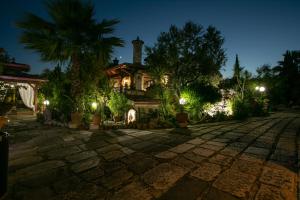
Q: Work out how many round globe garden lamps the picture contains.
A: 5